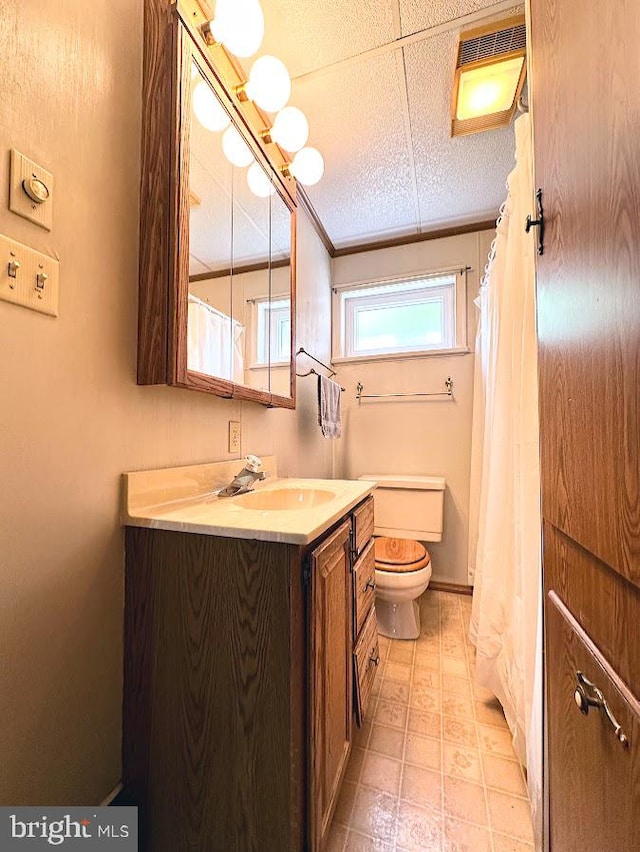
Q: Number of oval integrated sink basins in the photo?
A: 1